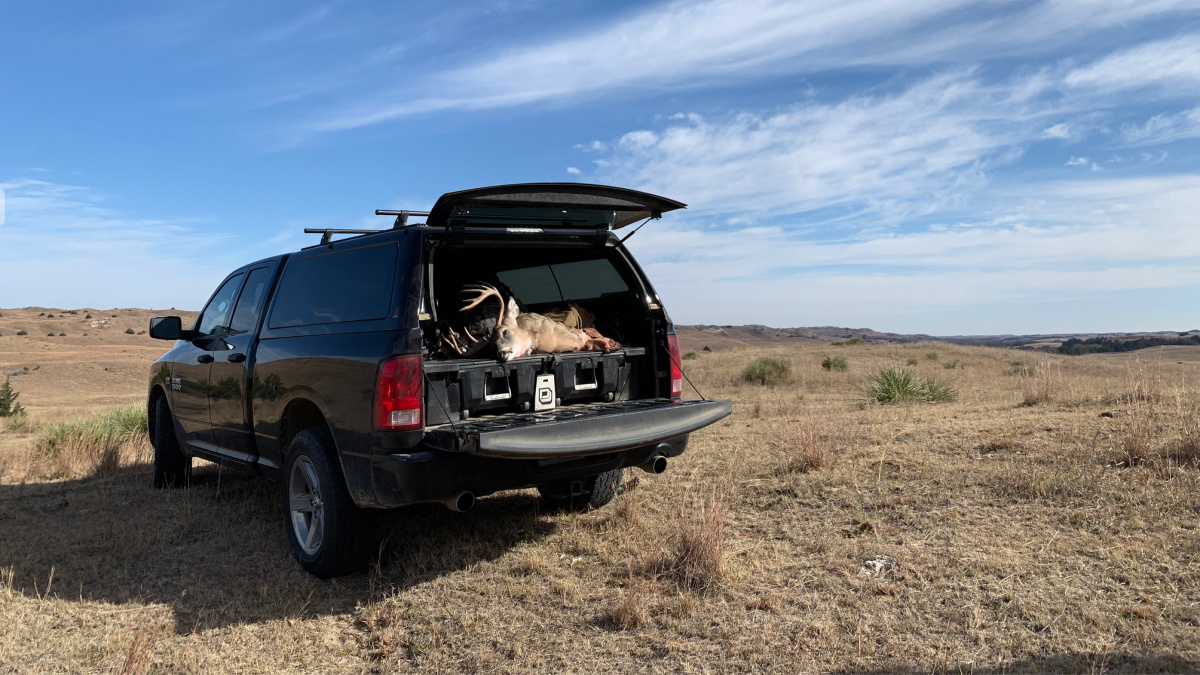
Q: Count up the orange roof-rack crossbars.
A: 0